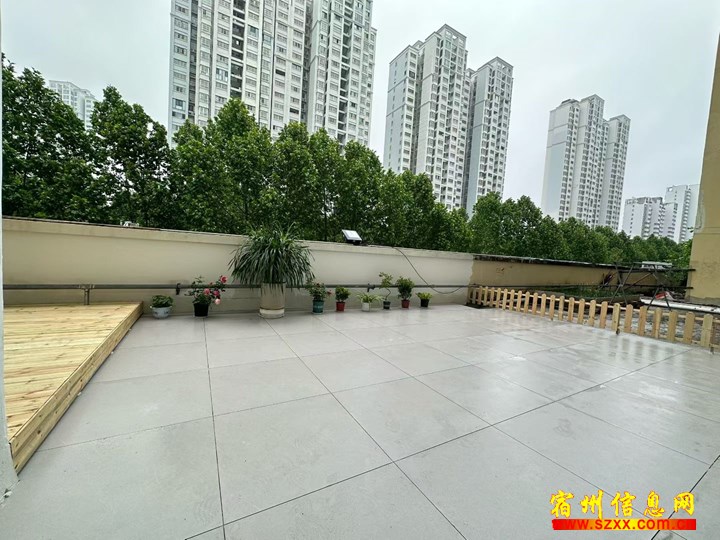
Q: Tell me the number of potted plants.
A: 9